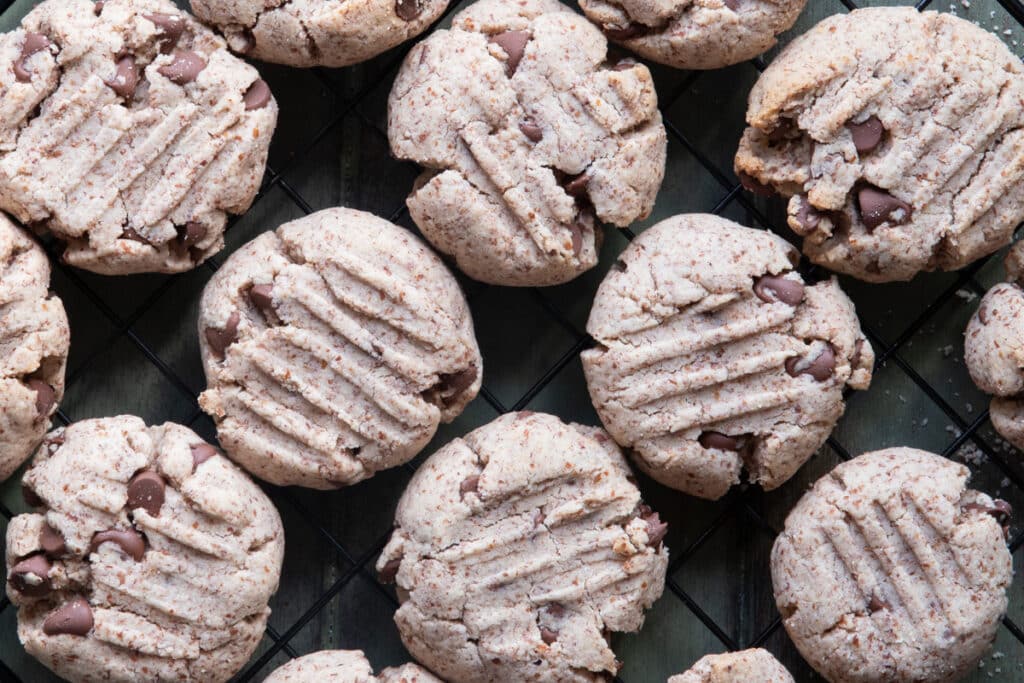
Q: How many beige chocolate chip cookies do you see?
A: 14